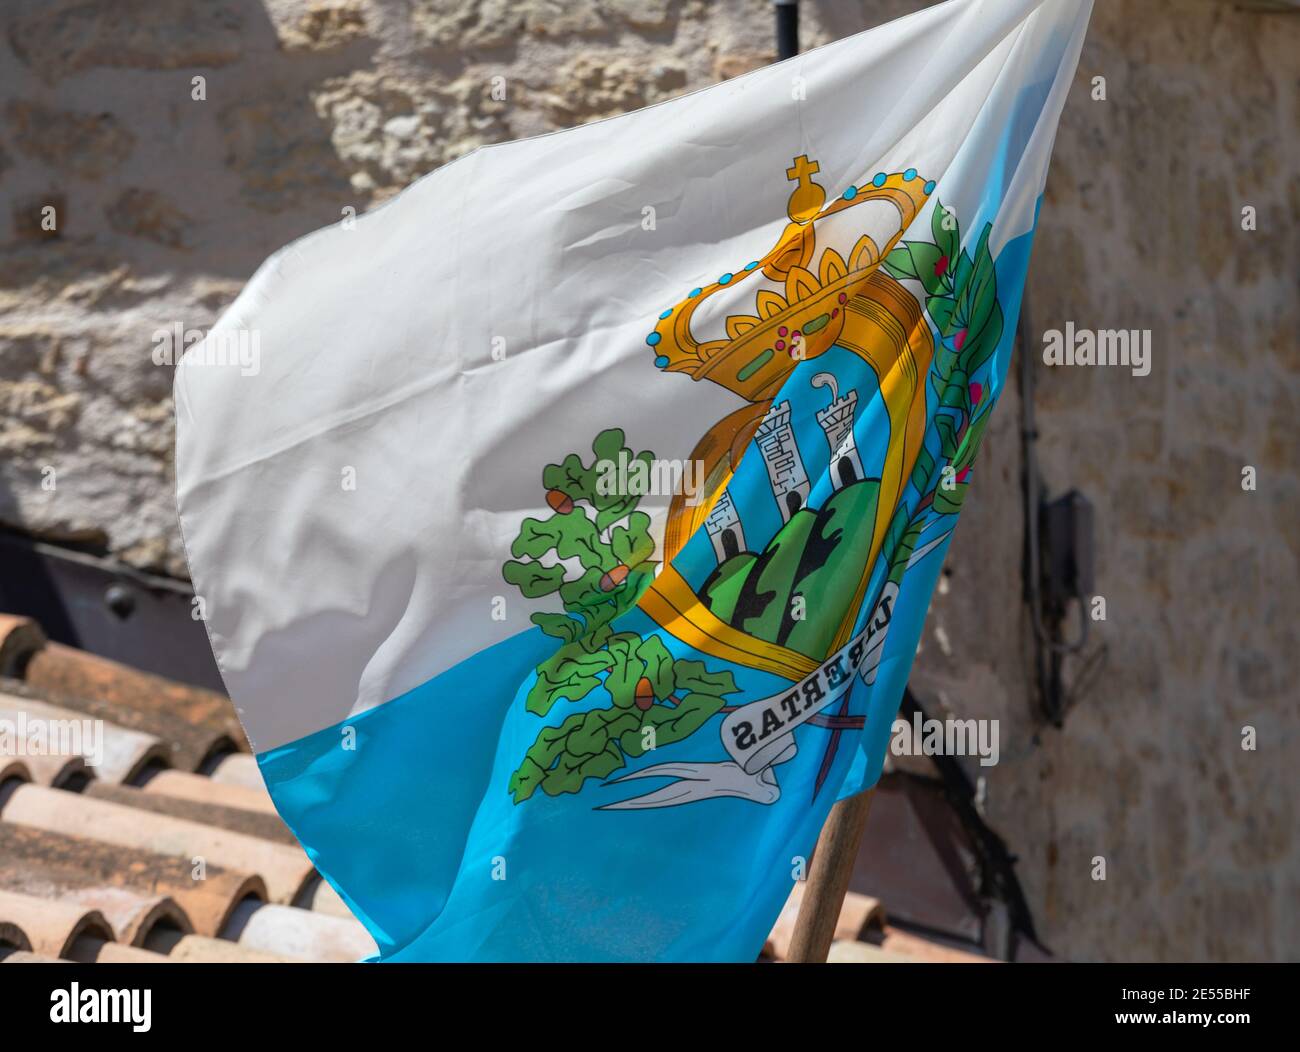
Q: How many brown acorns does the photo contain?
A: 3